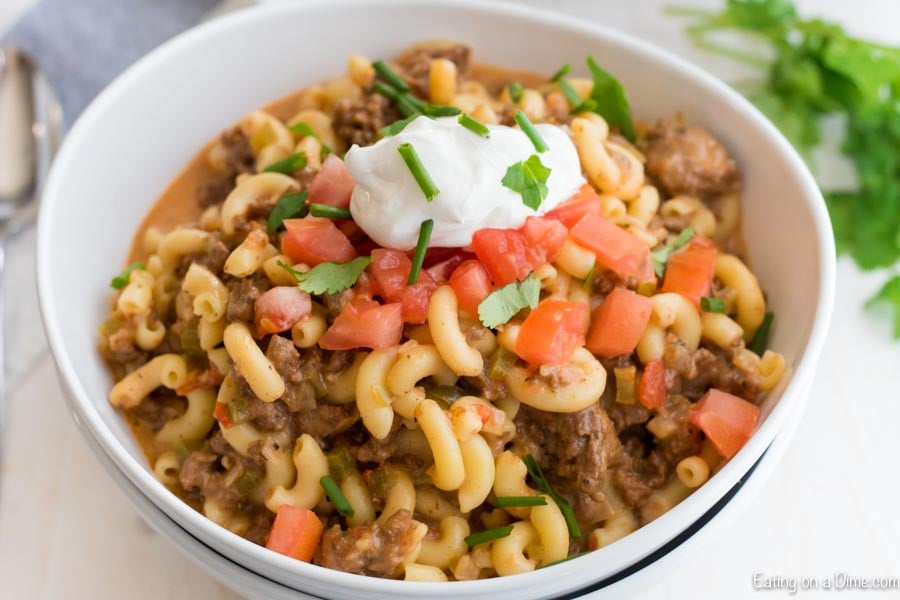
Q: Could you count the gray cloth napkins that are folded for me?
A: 1